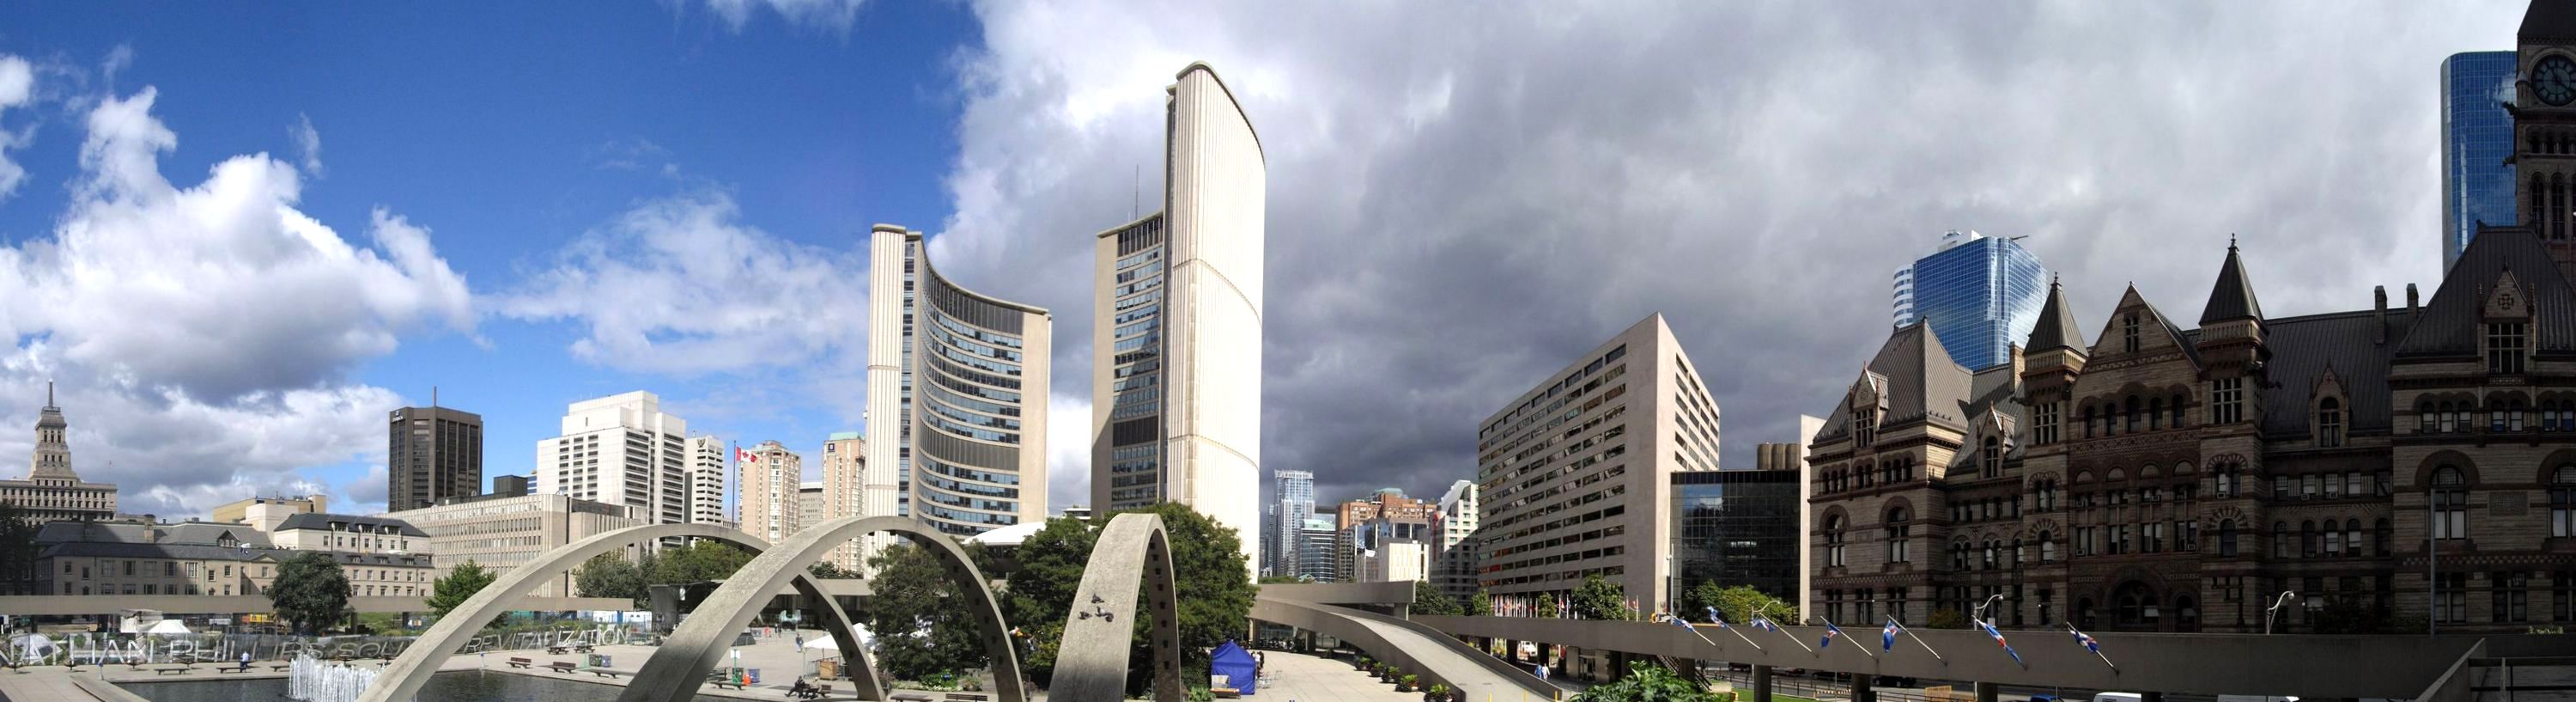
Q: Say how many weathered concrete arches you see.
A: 3